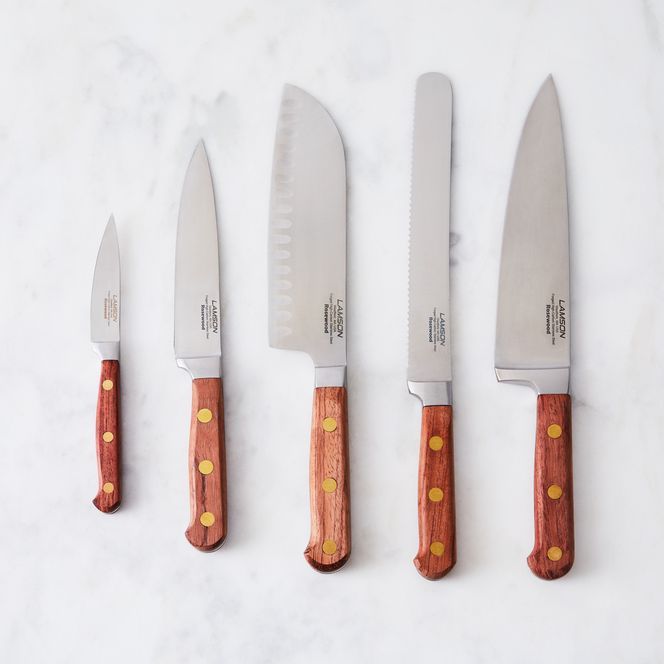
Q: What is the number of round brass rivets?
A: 15